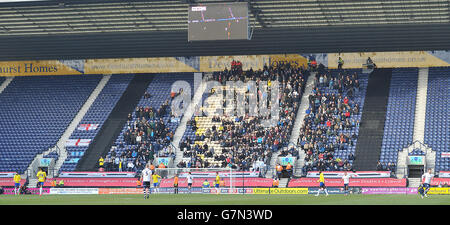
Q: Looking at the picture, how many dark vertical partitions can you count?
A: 2